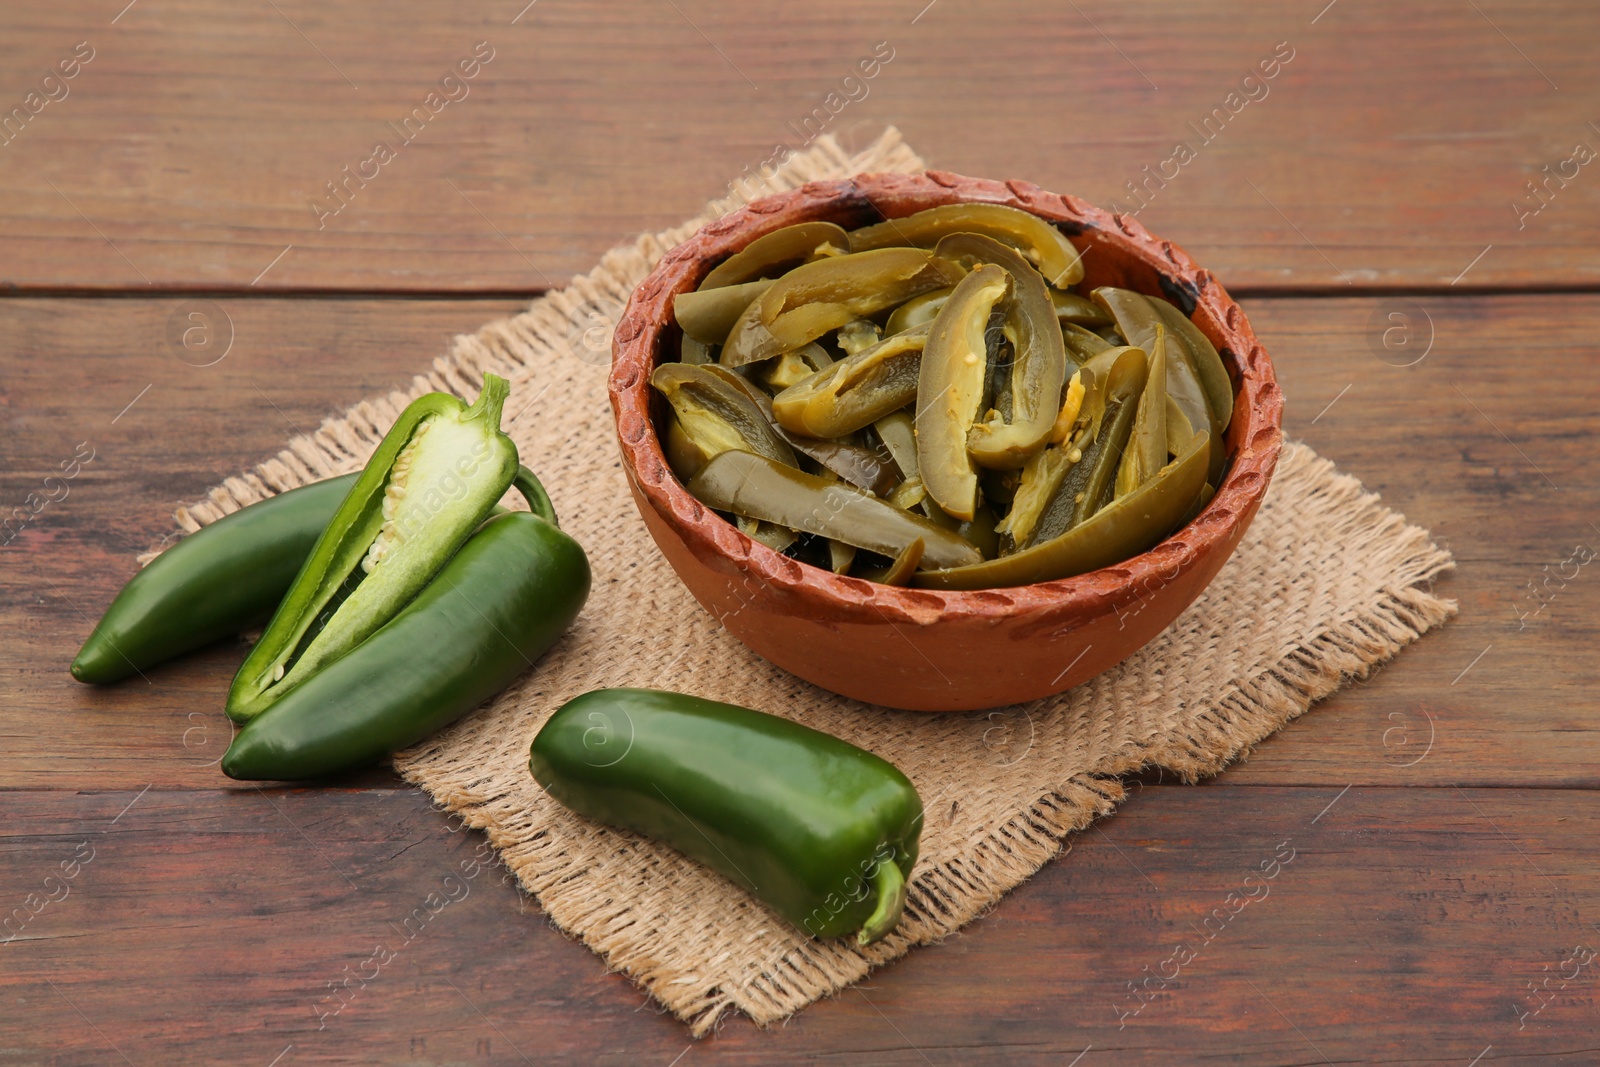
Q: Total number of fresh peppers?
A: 4